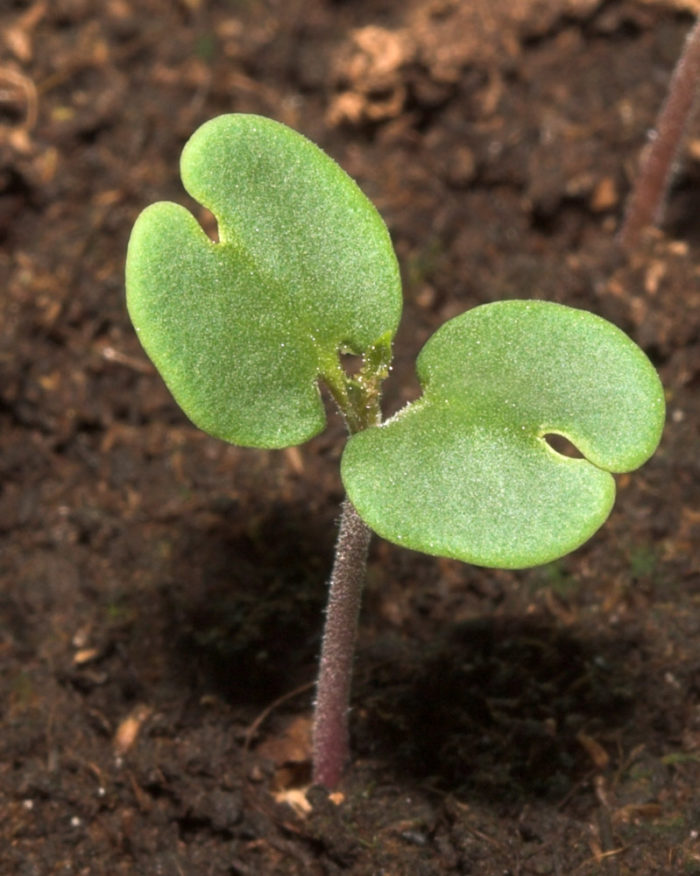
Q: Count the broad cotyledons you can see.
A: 2